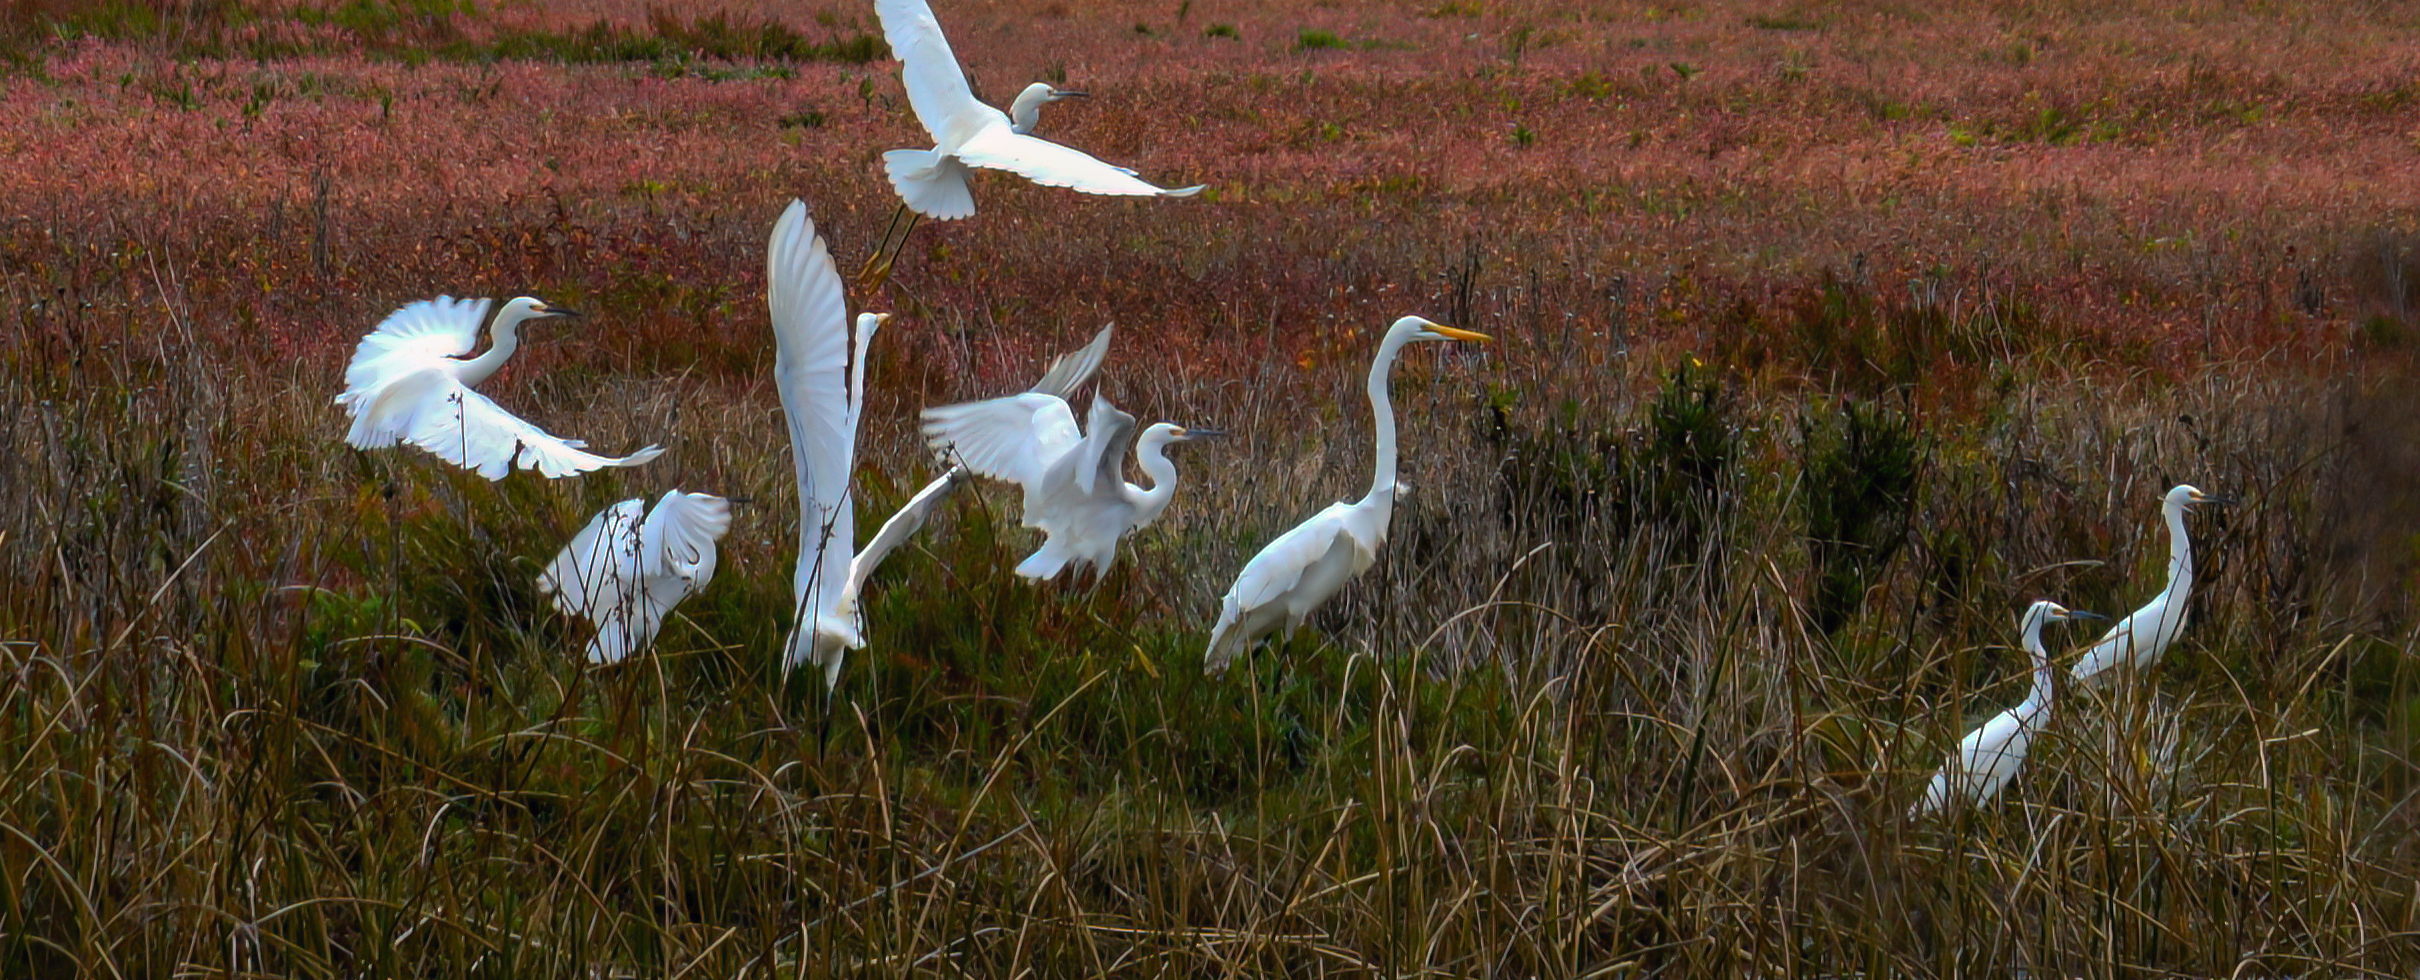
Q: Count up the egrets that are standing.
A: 3